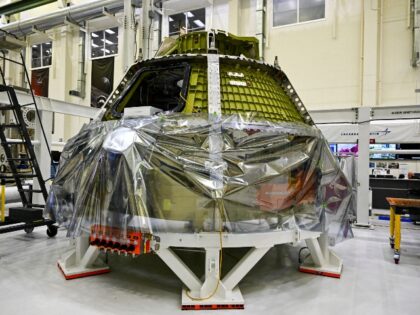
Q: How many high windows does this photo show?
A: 4